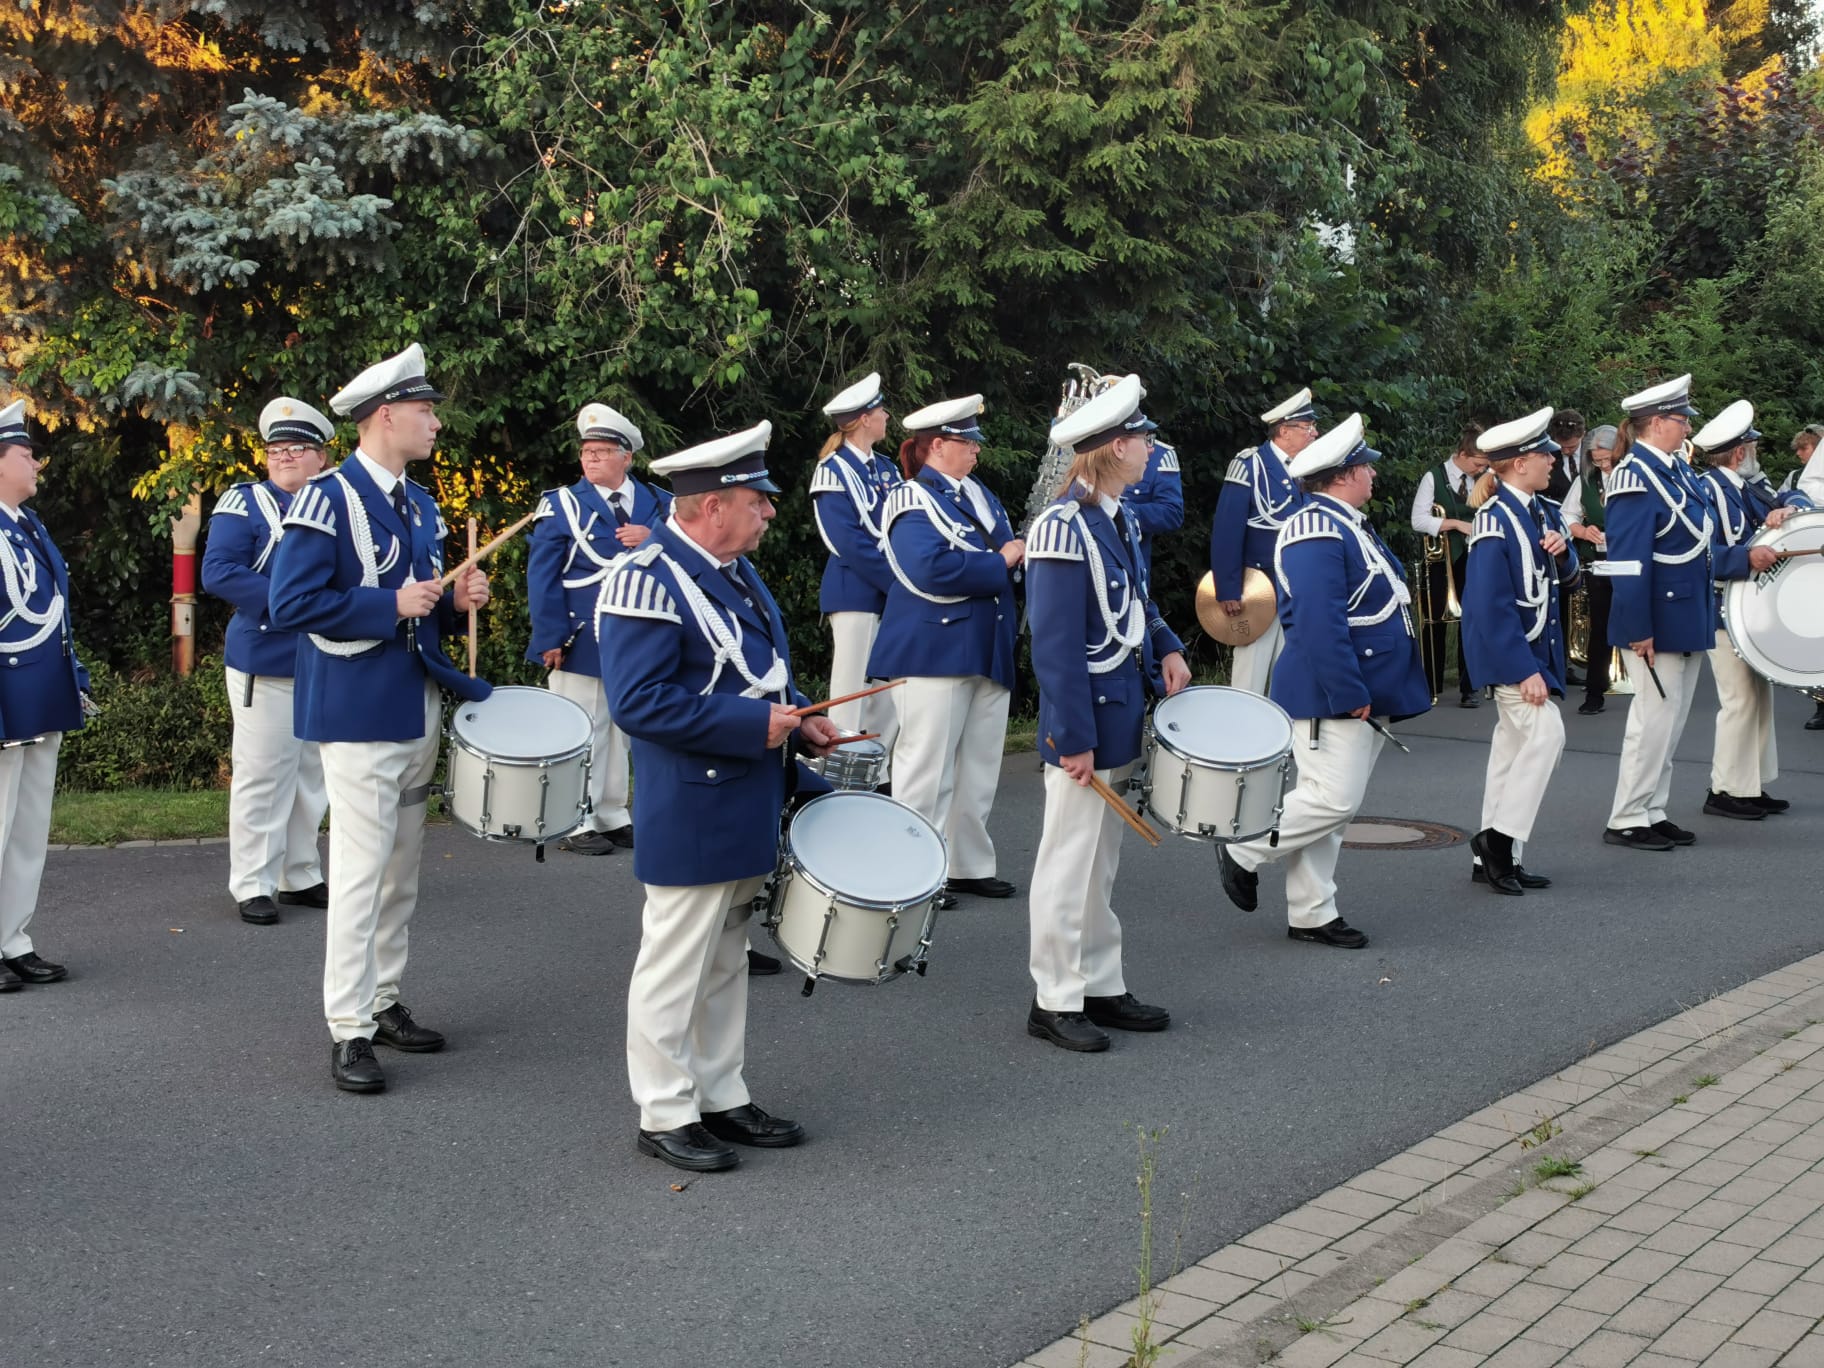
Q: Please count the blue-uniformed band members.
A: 14